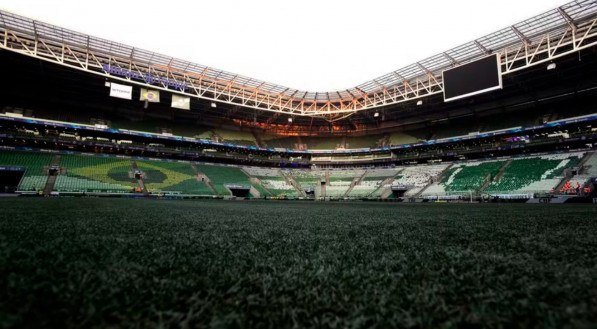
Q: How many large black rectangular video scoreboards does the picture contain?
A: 1